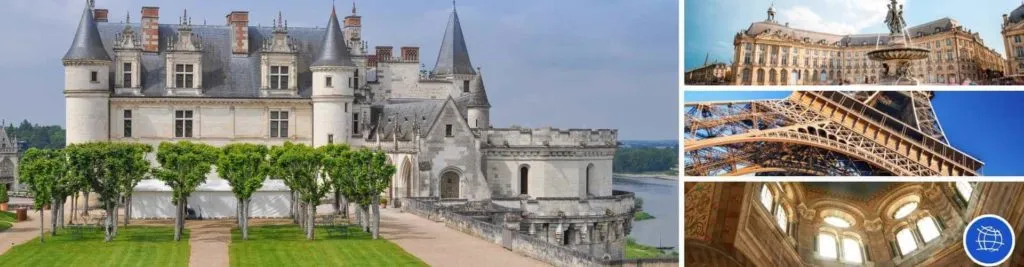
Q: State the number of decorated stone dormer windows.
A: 3